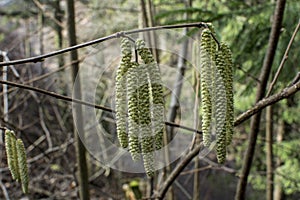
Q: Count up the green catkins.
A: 11